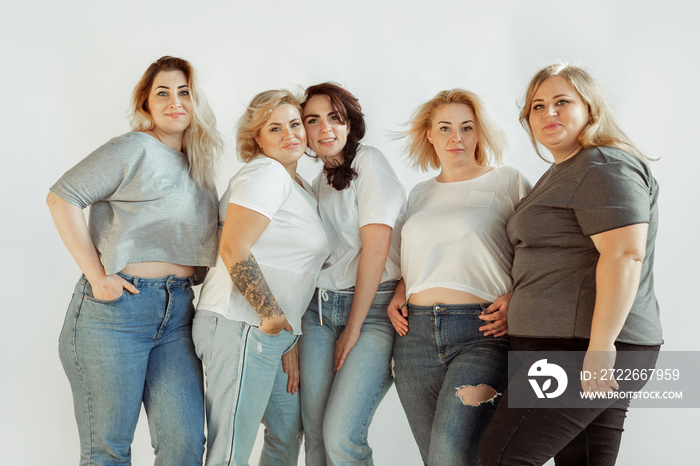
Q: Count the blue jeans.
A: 4